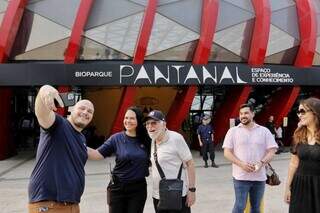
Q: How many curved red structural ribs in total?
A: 6